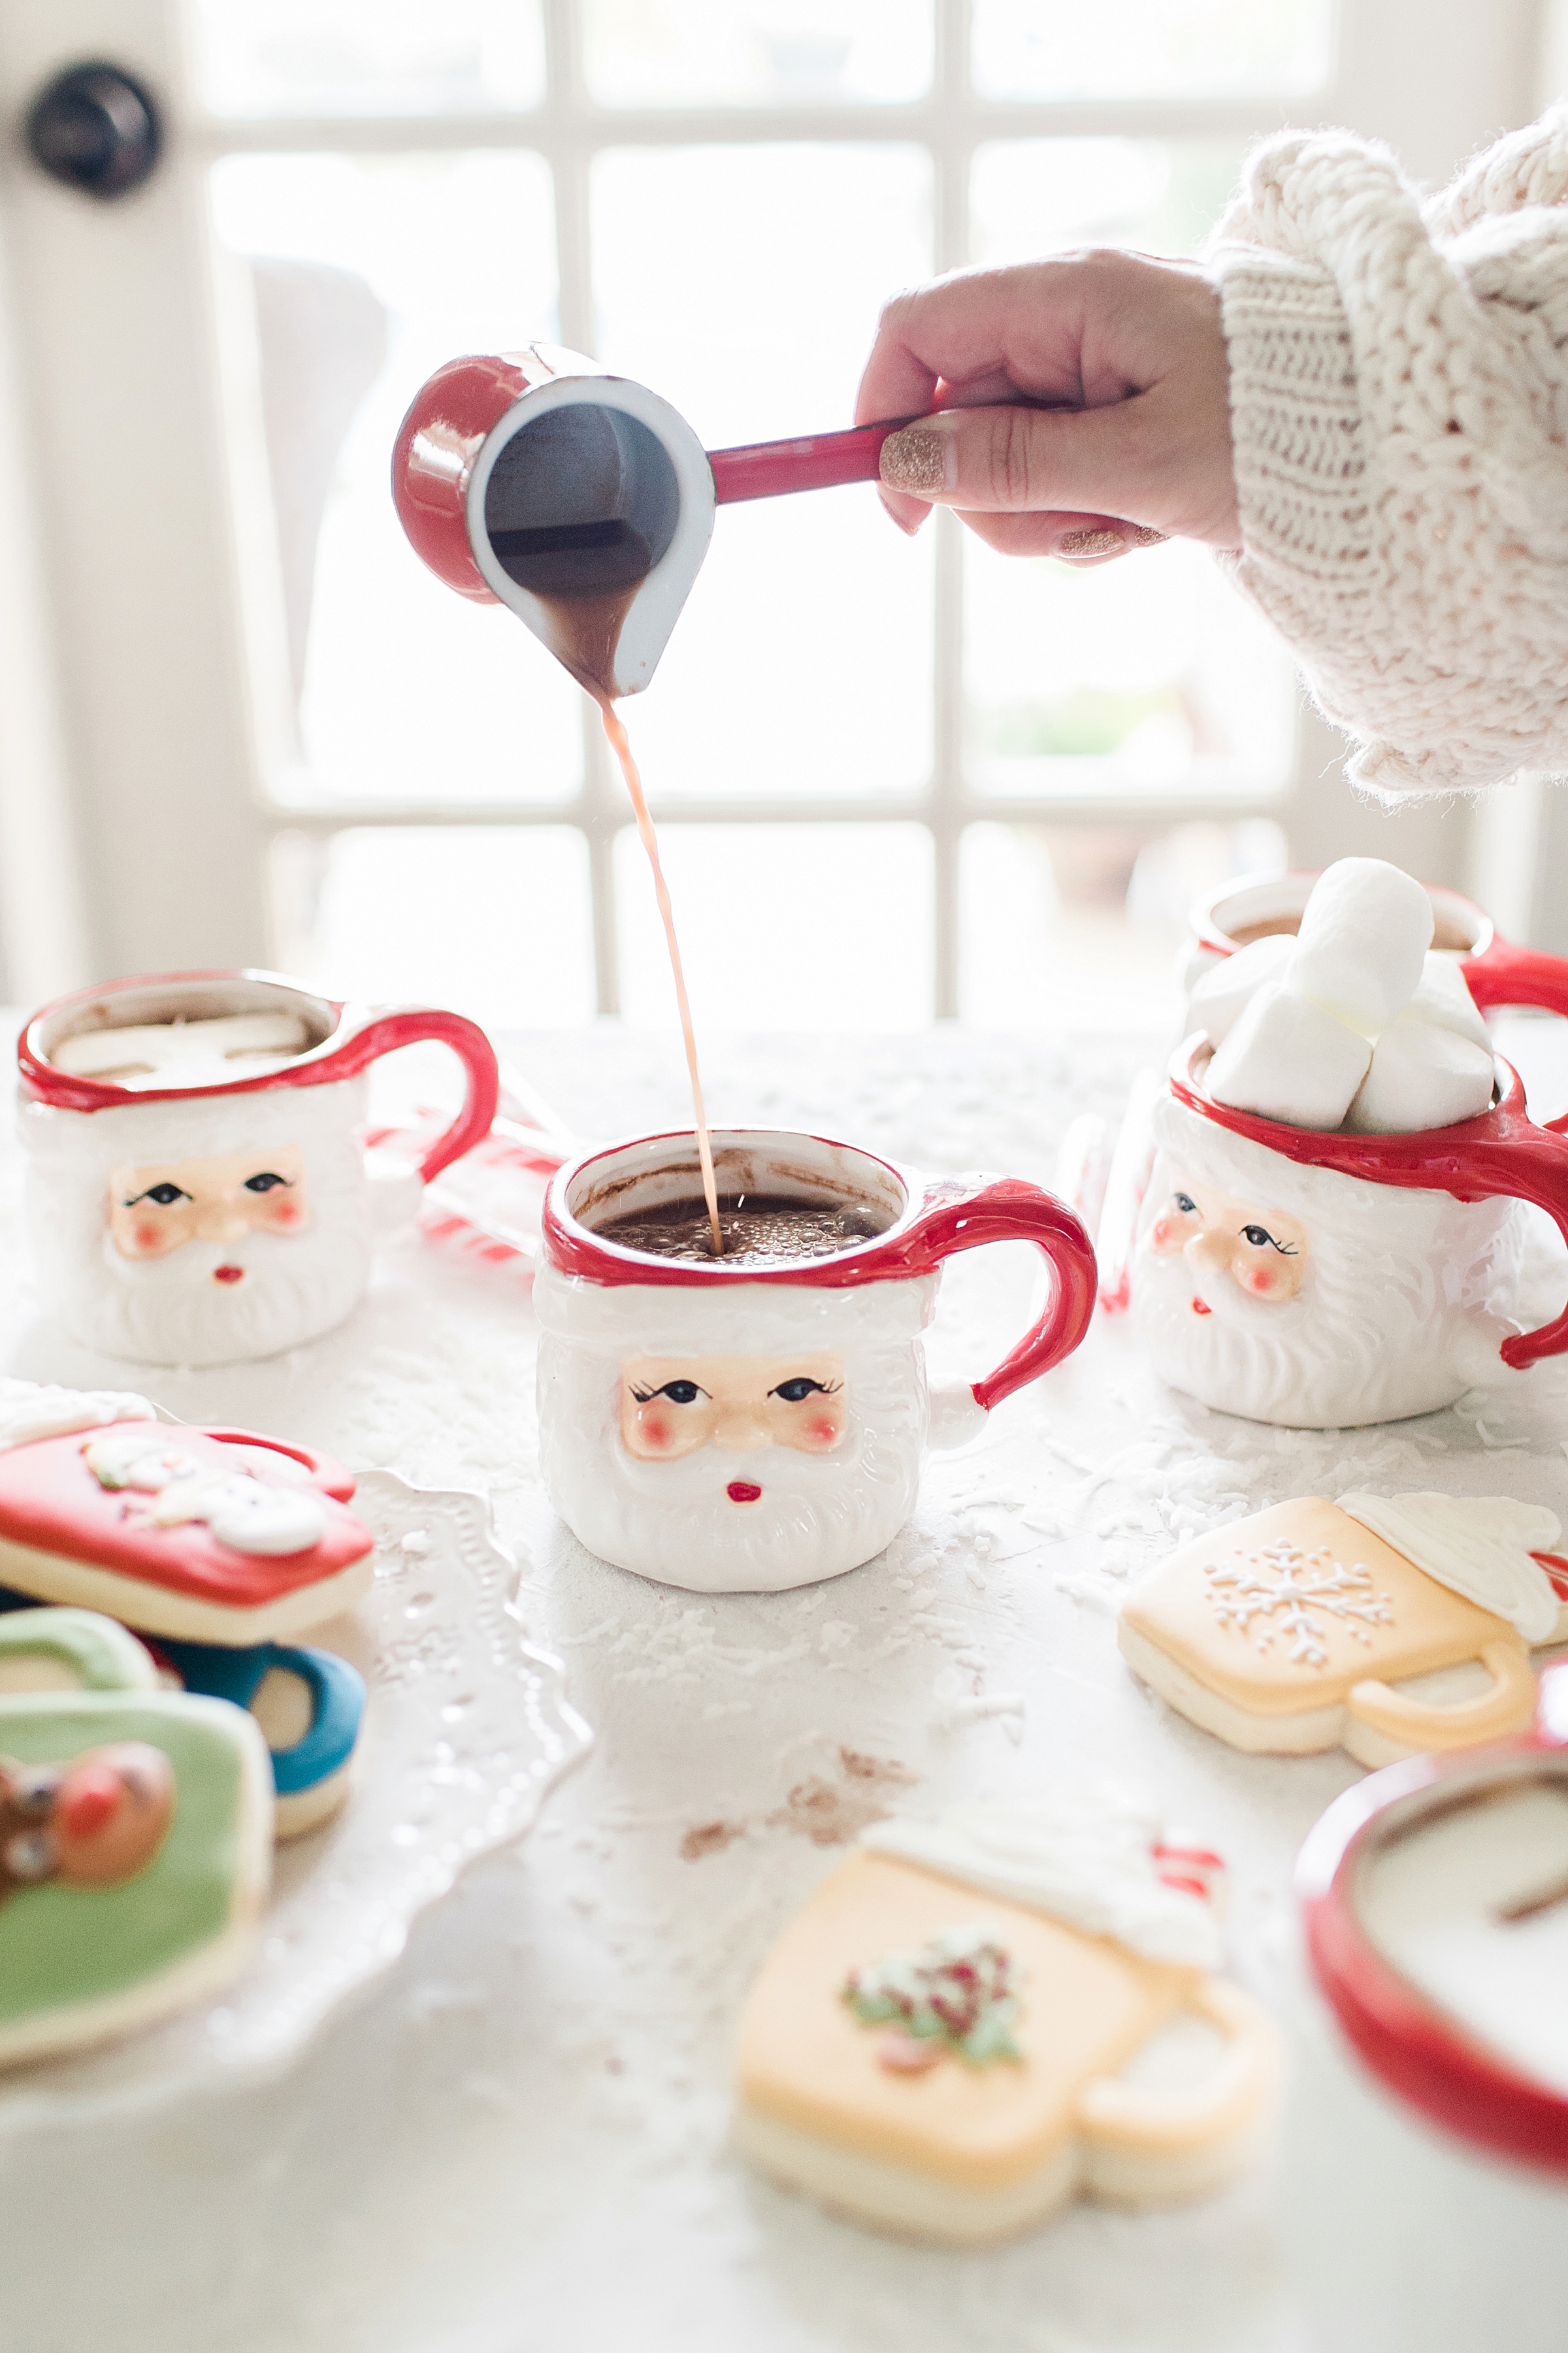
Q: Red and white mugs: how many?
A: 5